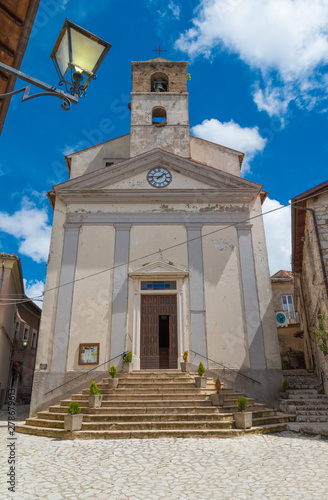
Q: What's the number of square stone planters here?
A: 8